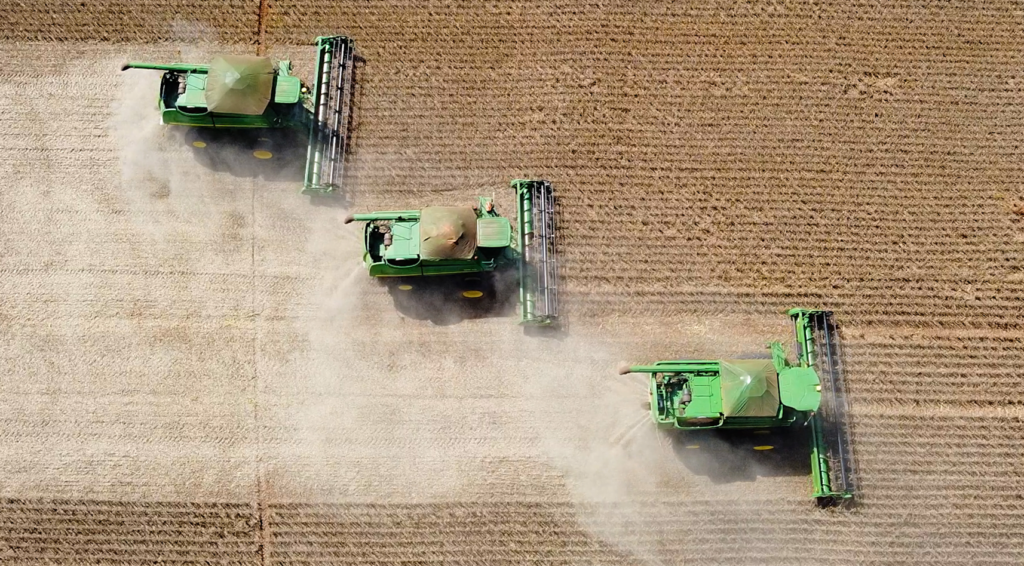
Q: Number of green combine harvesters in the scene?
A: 3